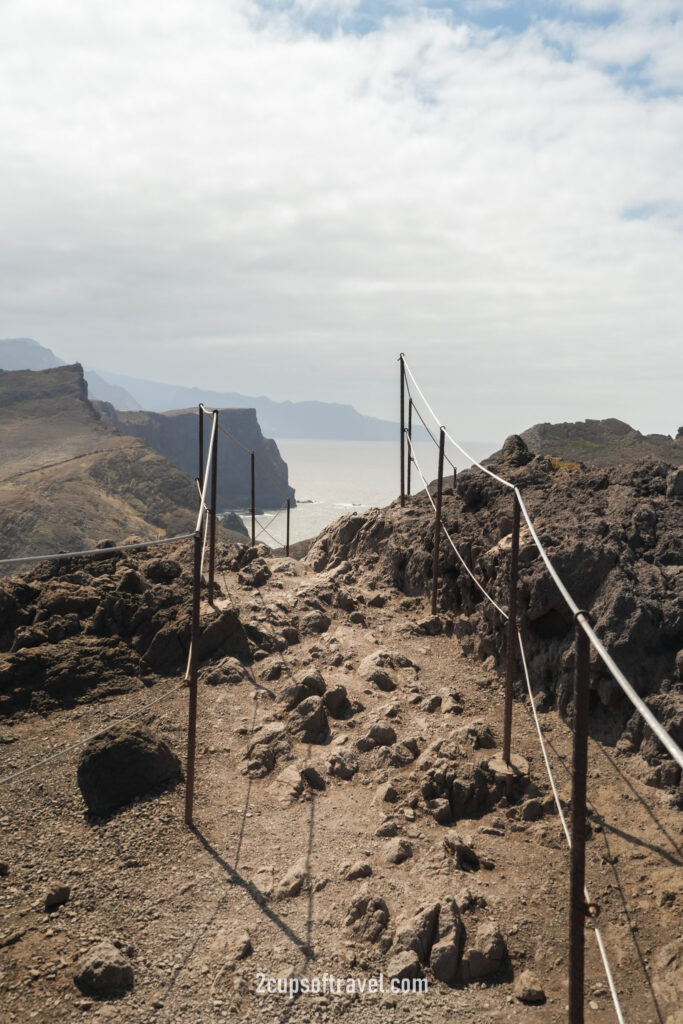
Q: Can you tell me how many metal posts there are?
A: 11